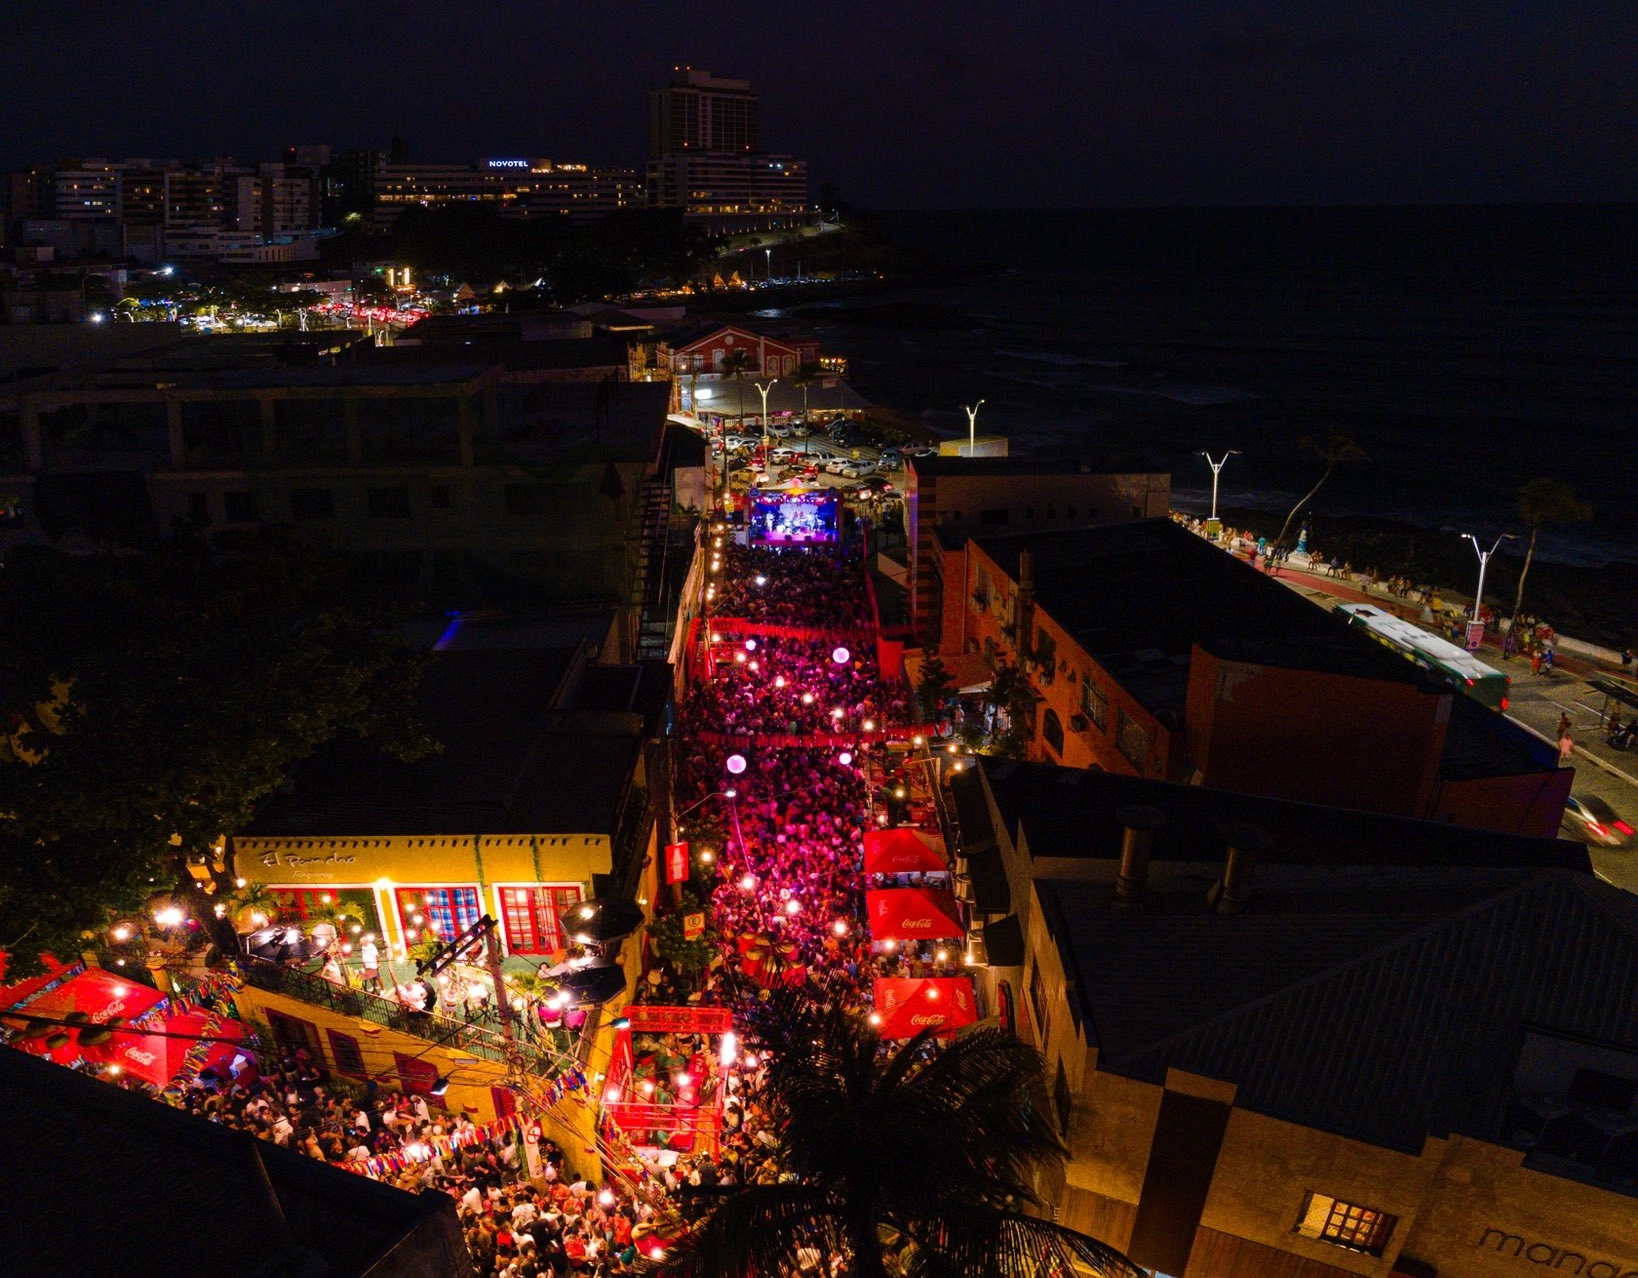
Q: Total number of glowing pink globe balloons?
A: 4